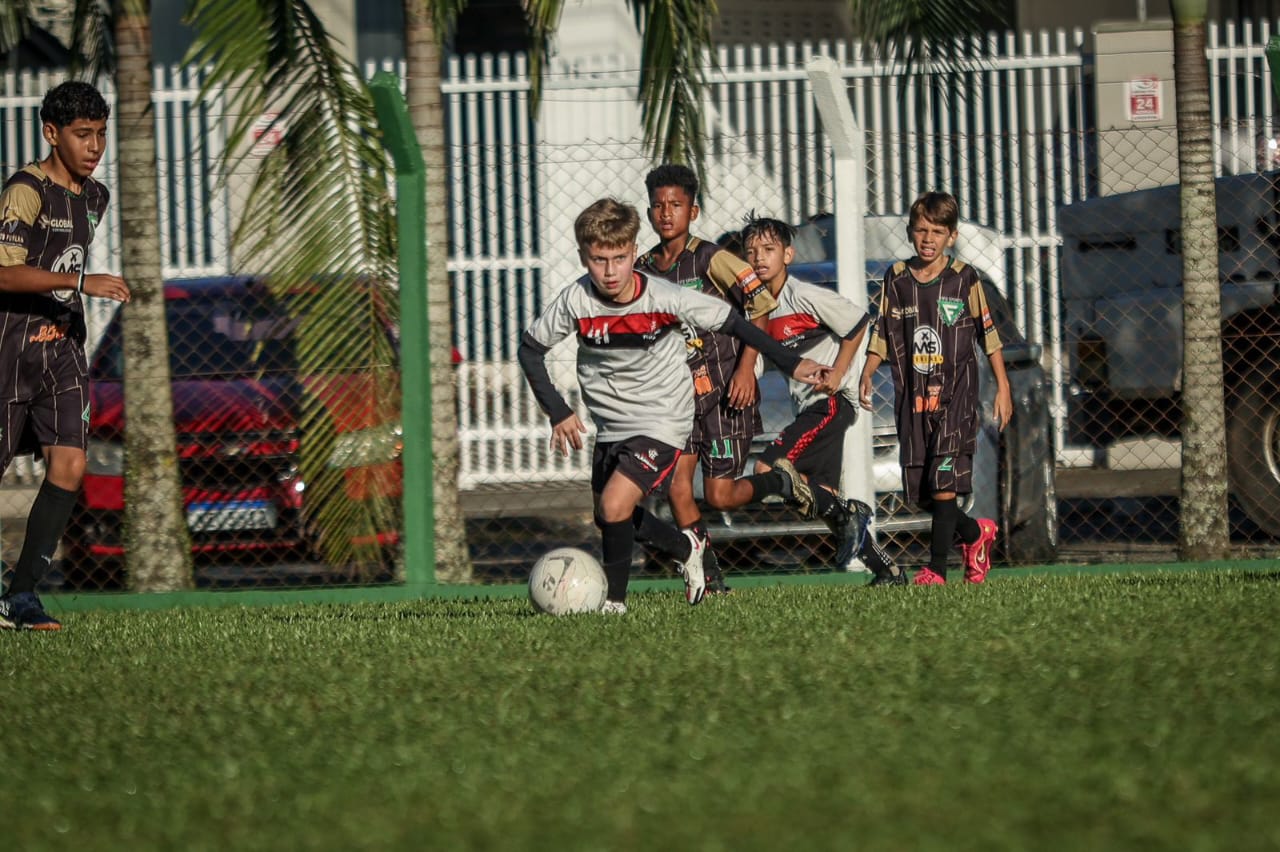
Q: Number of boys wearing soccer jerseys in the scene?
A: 5